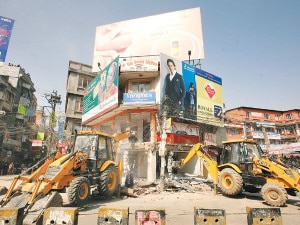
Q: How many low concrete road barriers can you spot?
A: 6